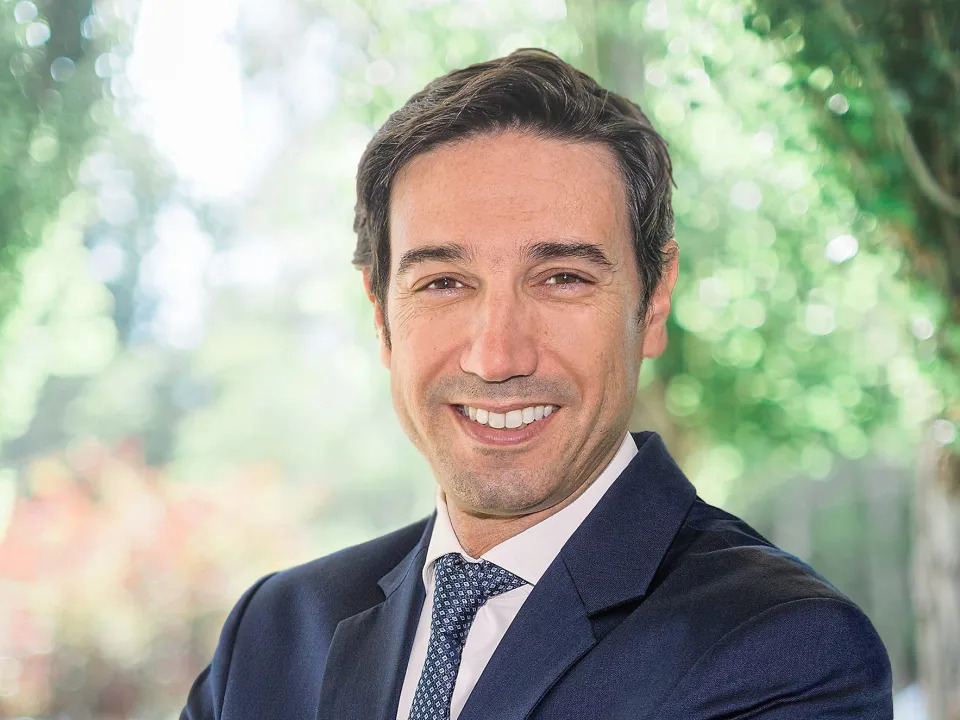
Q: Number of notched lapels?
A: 2